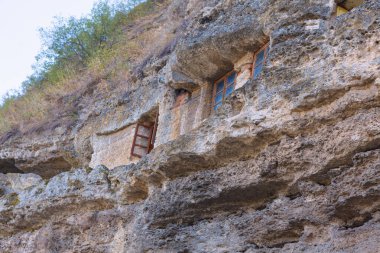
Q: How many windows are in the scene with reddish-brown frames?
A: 3